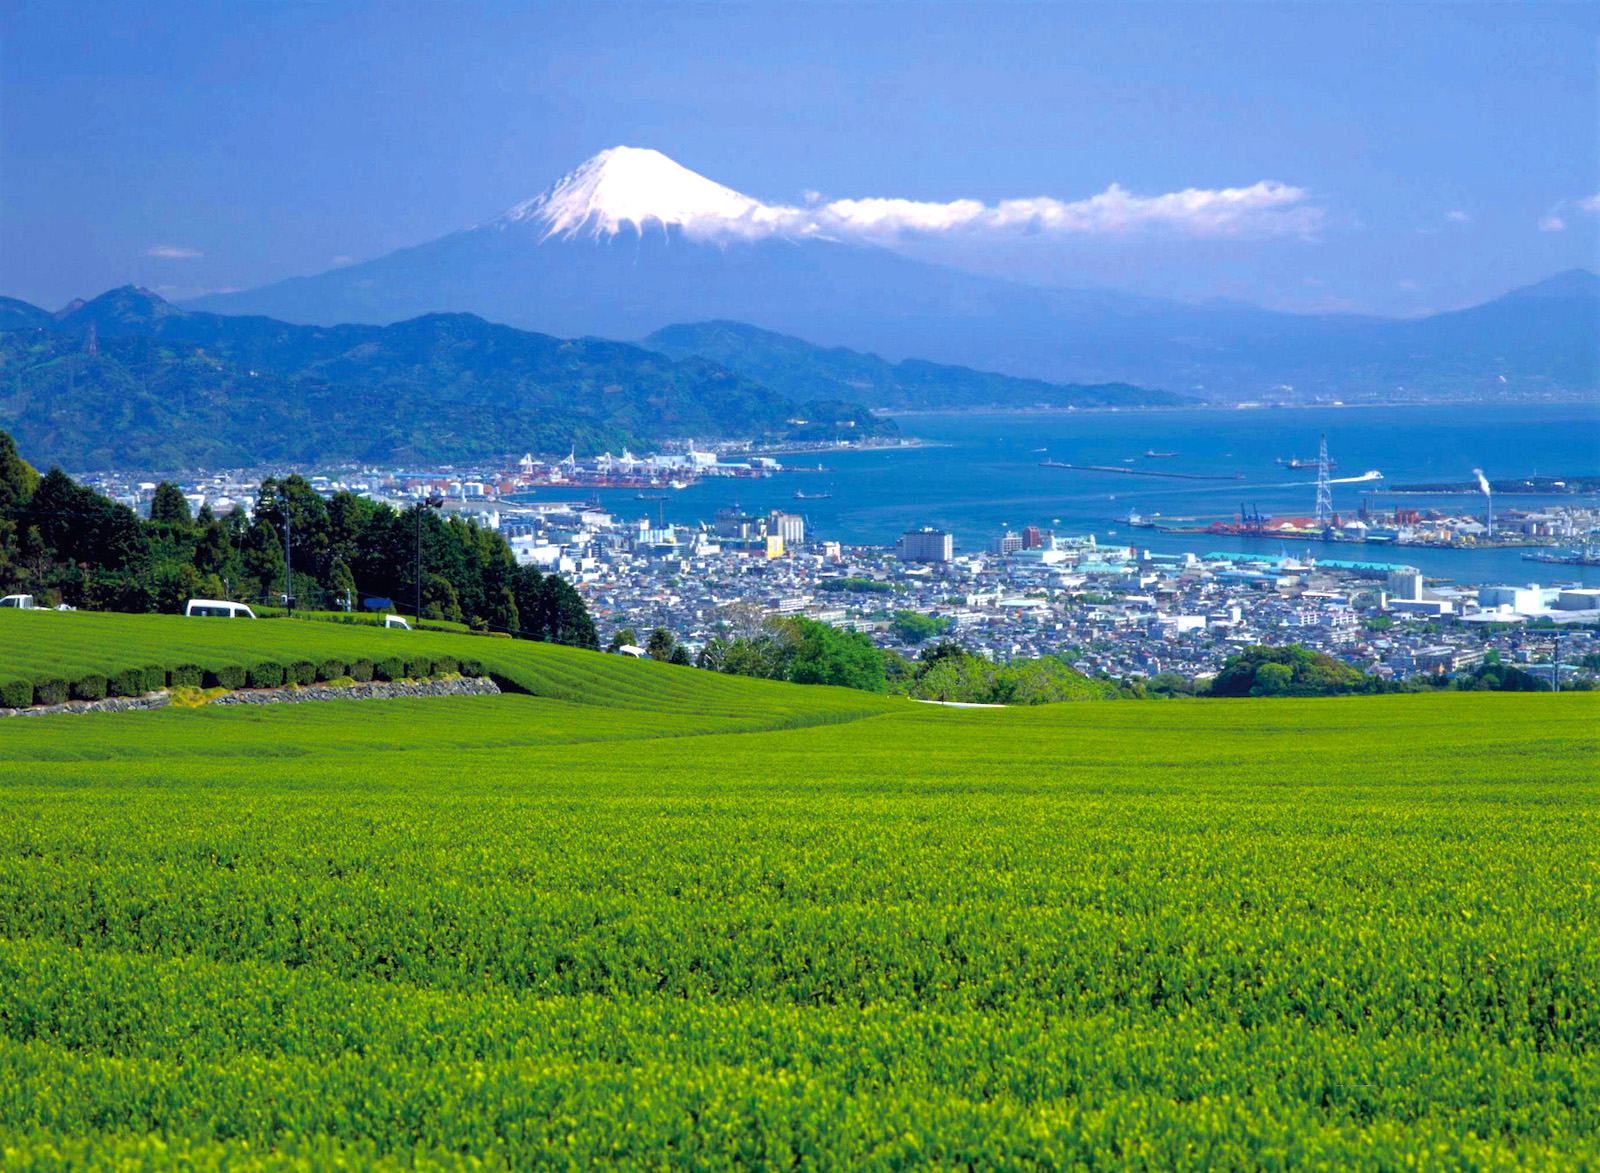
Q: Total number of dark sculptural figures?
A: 0